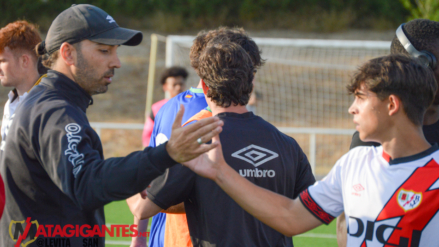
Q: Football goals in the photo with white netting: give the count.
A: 1